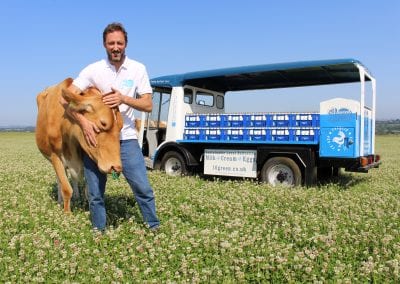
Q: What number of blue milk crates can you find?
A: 12